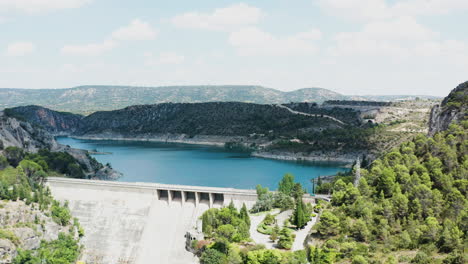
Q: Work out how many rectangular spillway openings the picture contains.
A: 5